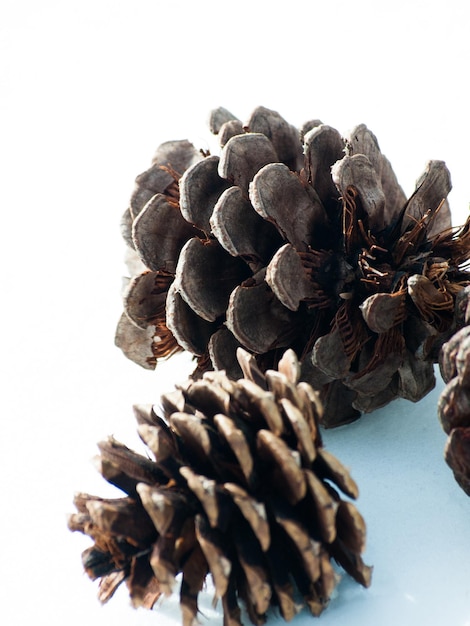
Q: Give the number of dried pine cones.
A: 3